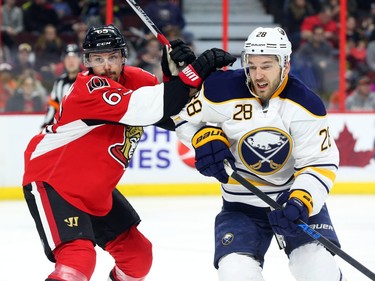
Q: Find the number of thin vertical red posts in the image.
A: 3